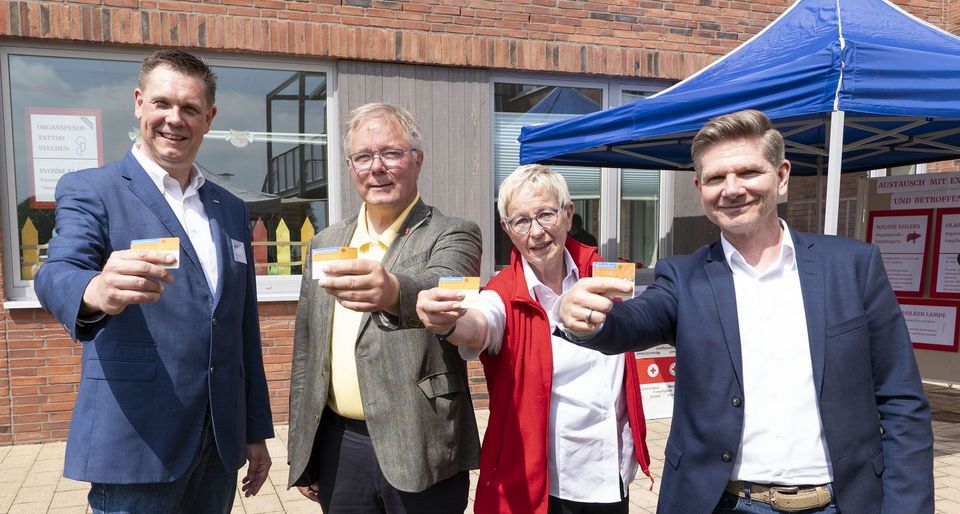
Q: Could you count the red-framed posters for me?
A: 4